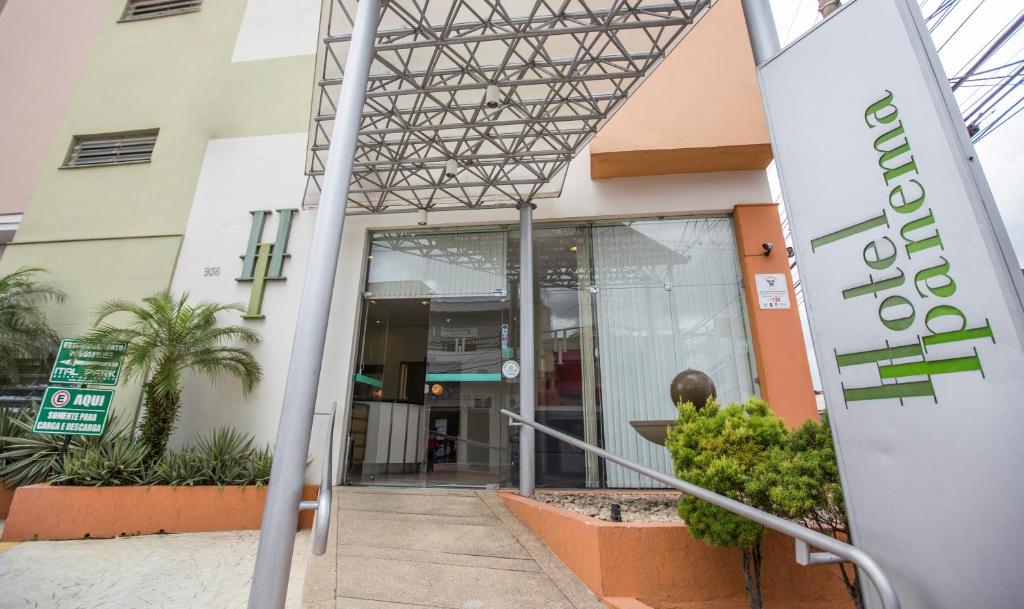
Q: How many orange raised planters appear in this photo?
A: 2